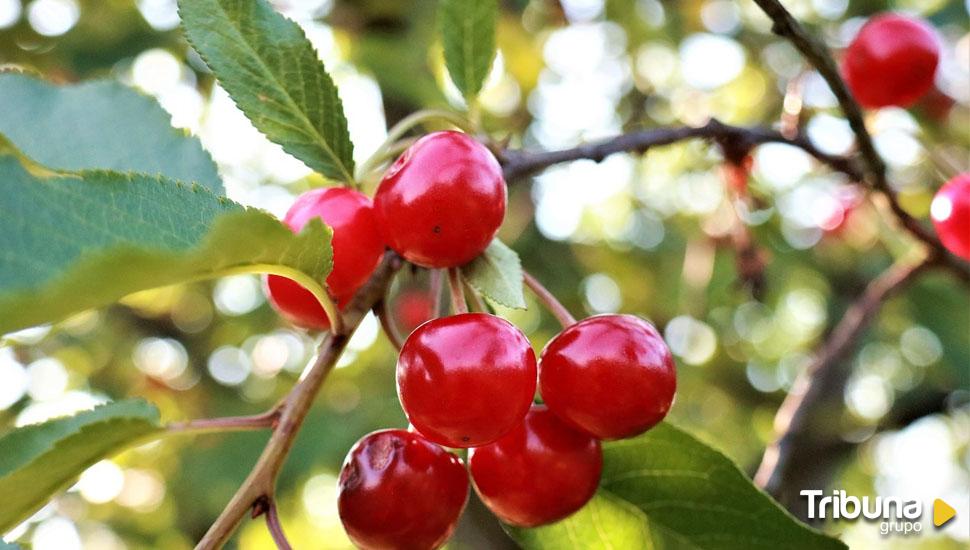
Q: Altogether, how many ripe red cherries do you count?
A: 8